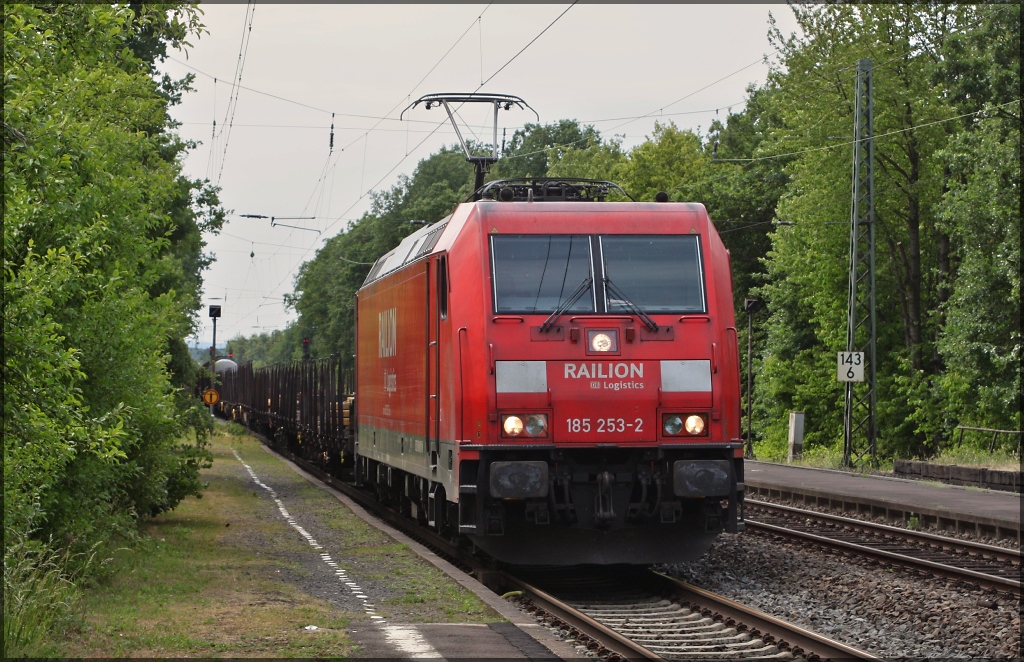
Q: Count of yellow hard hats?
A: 0